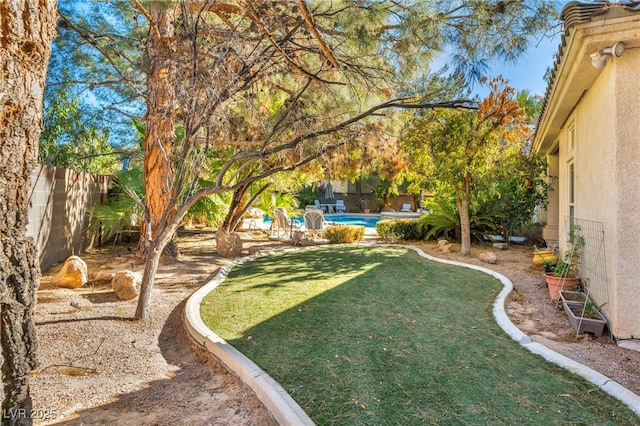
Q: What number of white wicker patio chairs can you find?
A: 2